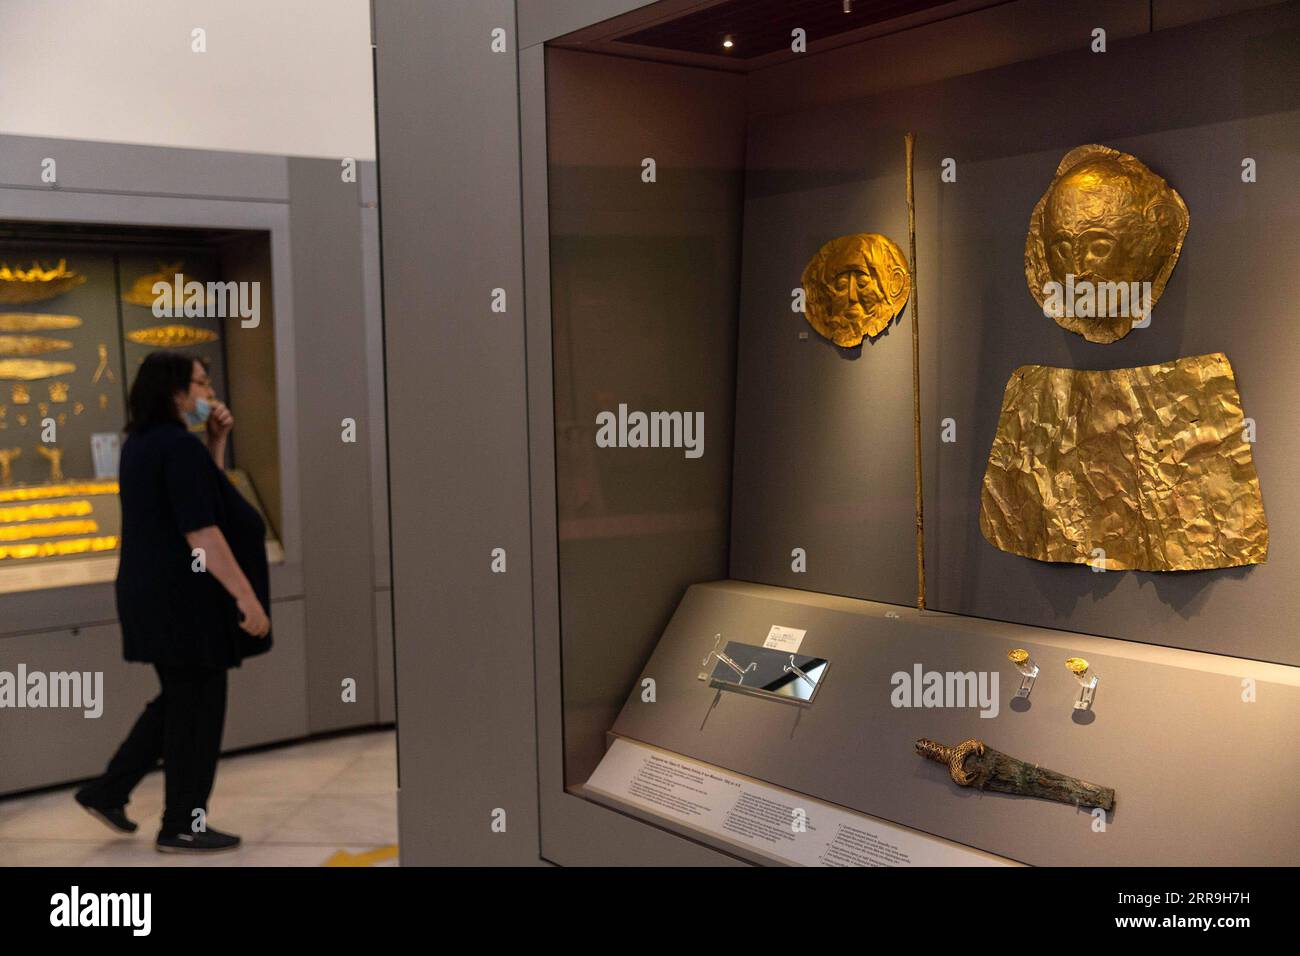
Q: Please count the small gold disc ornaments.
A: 2